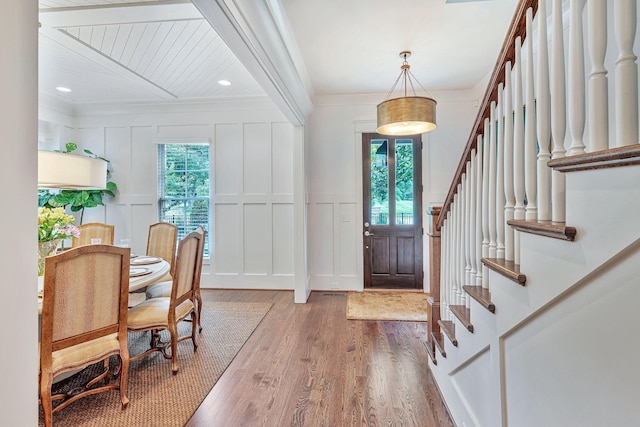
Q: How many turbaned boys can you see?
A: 0